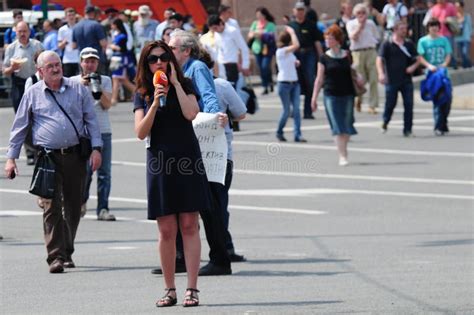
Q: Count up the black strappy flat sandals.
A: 2